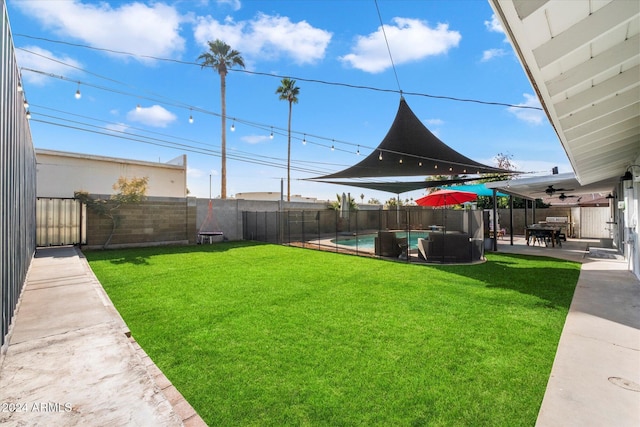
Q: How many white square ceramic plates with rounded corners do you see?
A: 0